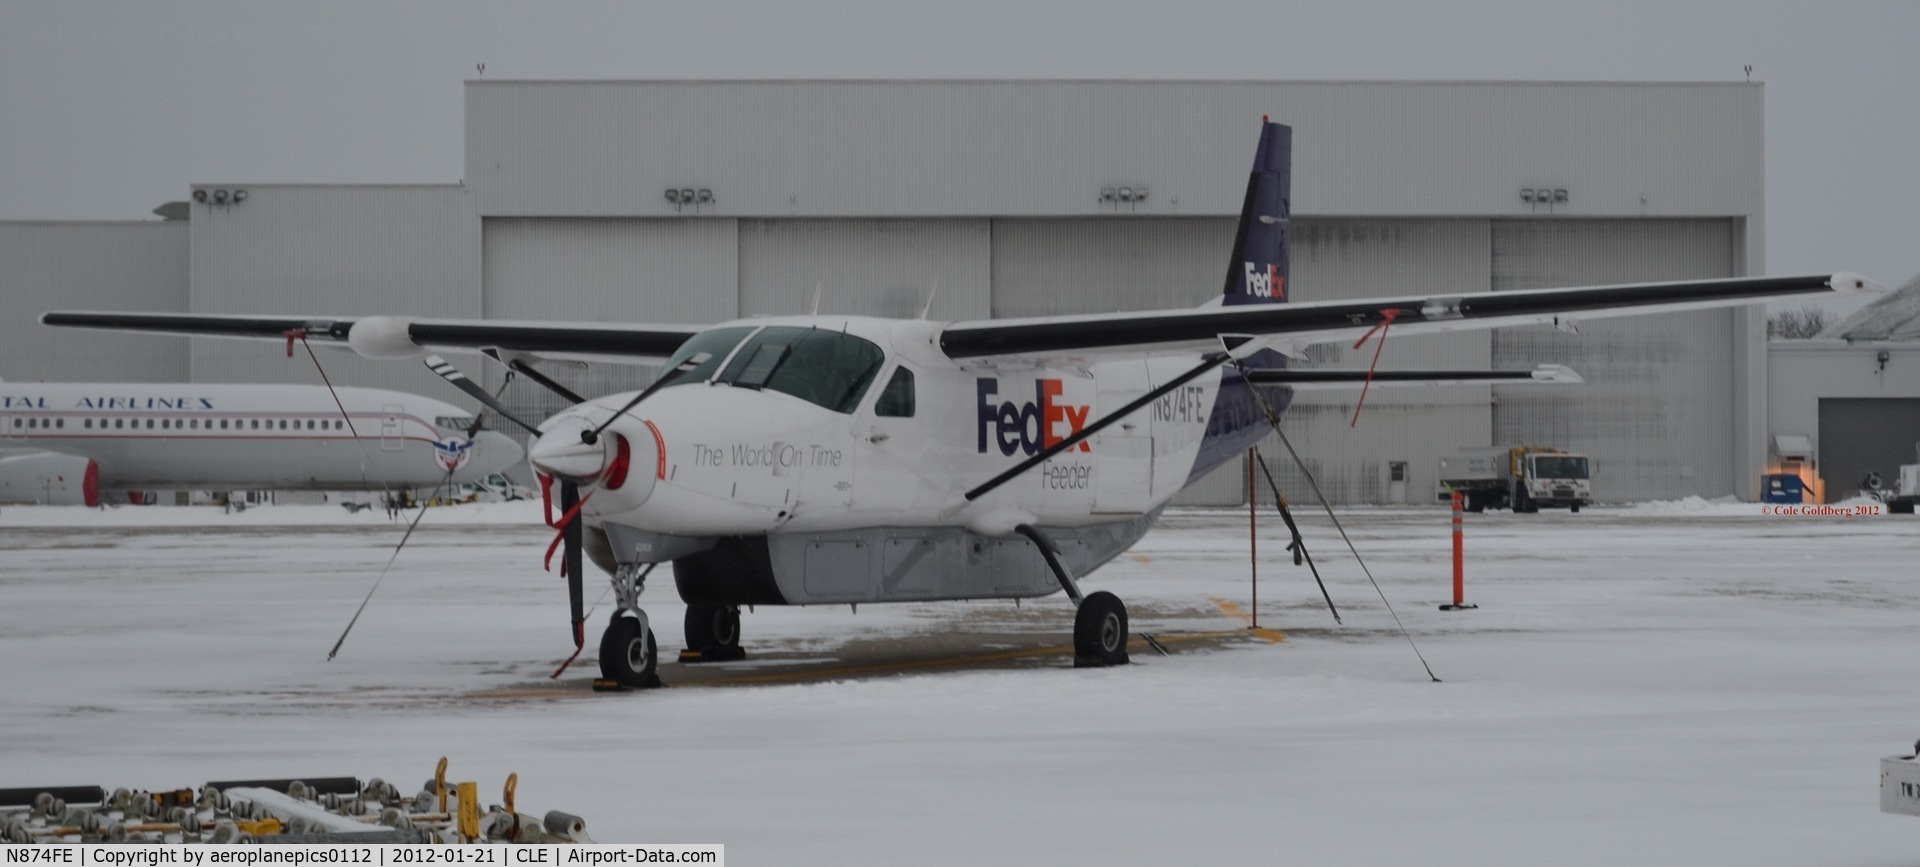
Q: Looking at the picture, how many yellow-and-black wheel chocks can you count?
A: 2